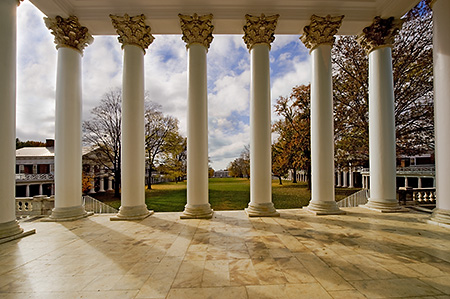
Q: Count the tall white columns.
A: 8